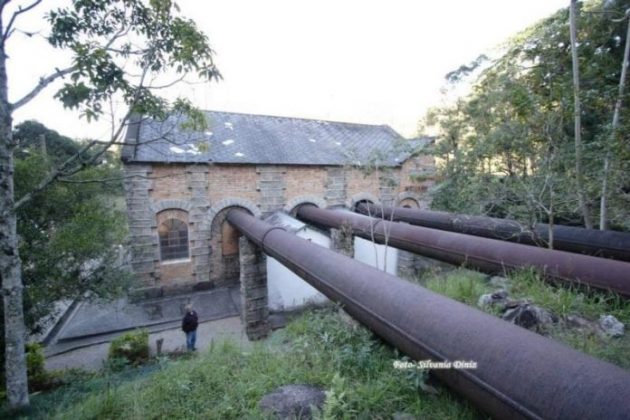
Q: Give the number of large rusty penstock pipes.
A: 3